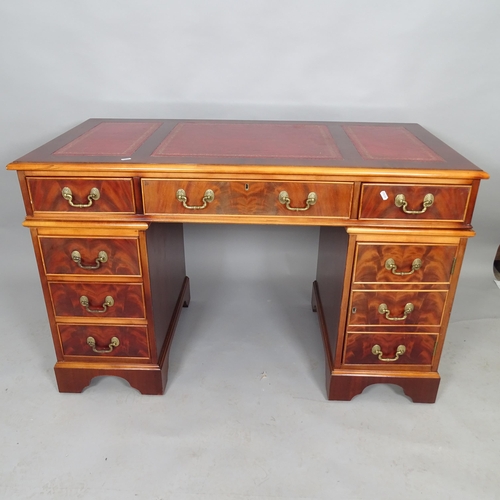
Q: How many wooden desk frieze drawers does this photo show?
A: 3